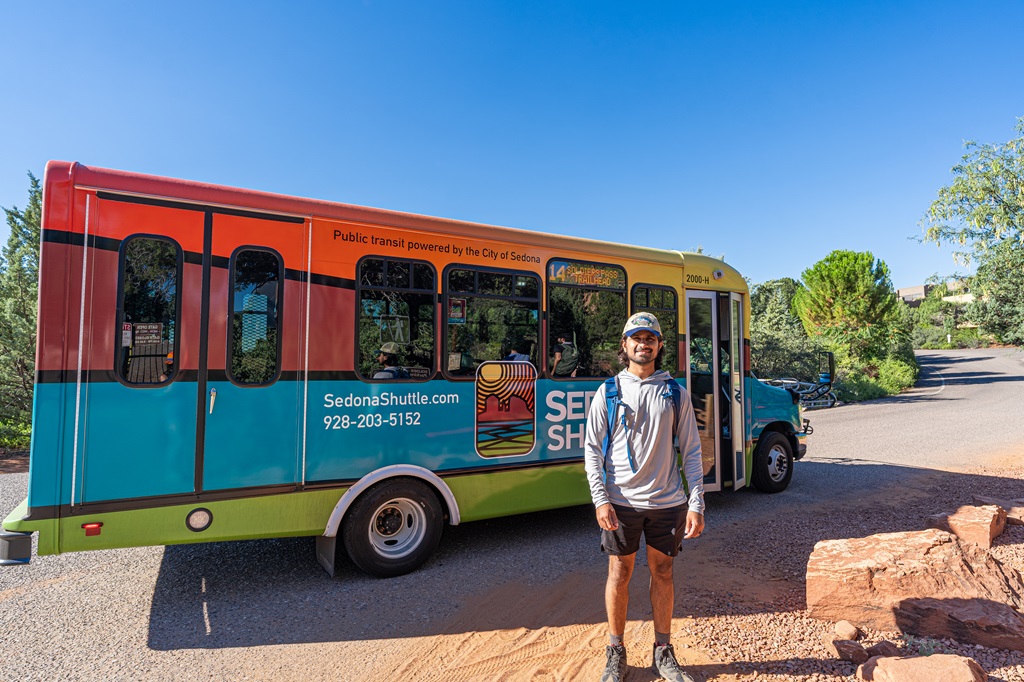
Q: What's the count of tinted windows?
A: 6